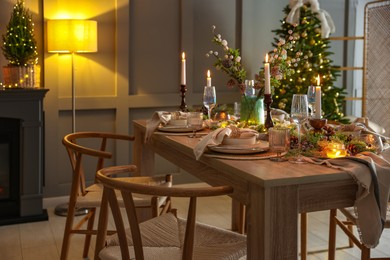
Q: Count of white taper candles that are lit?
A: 4